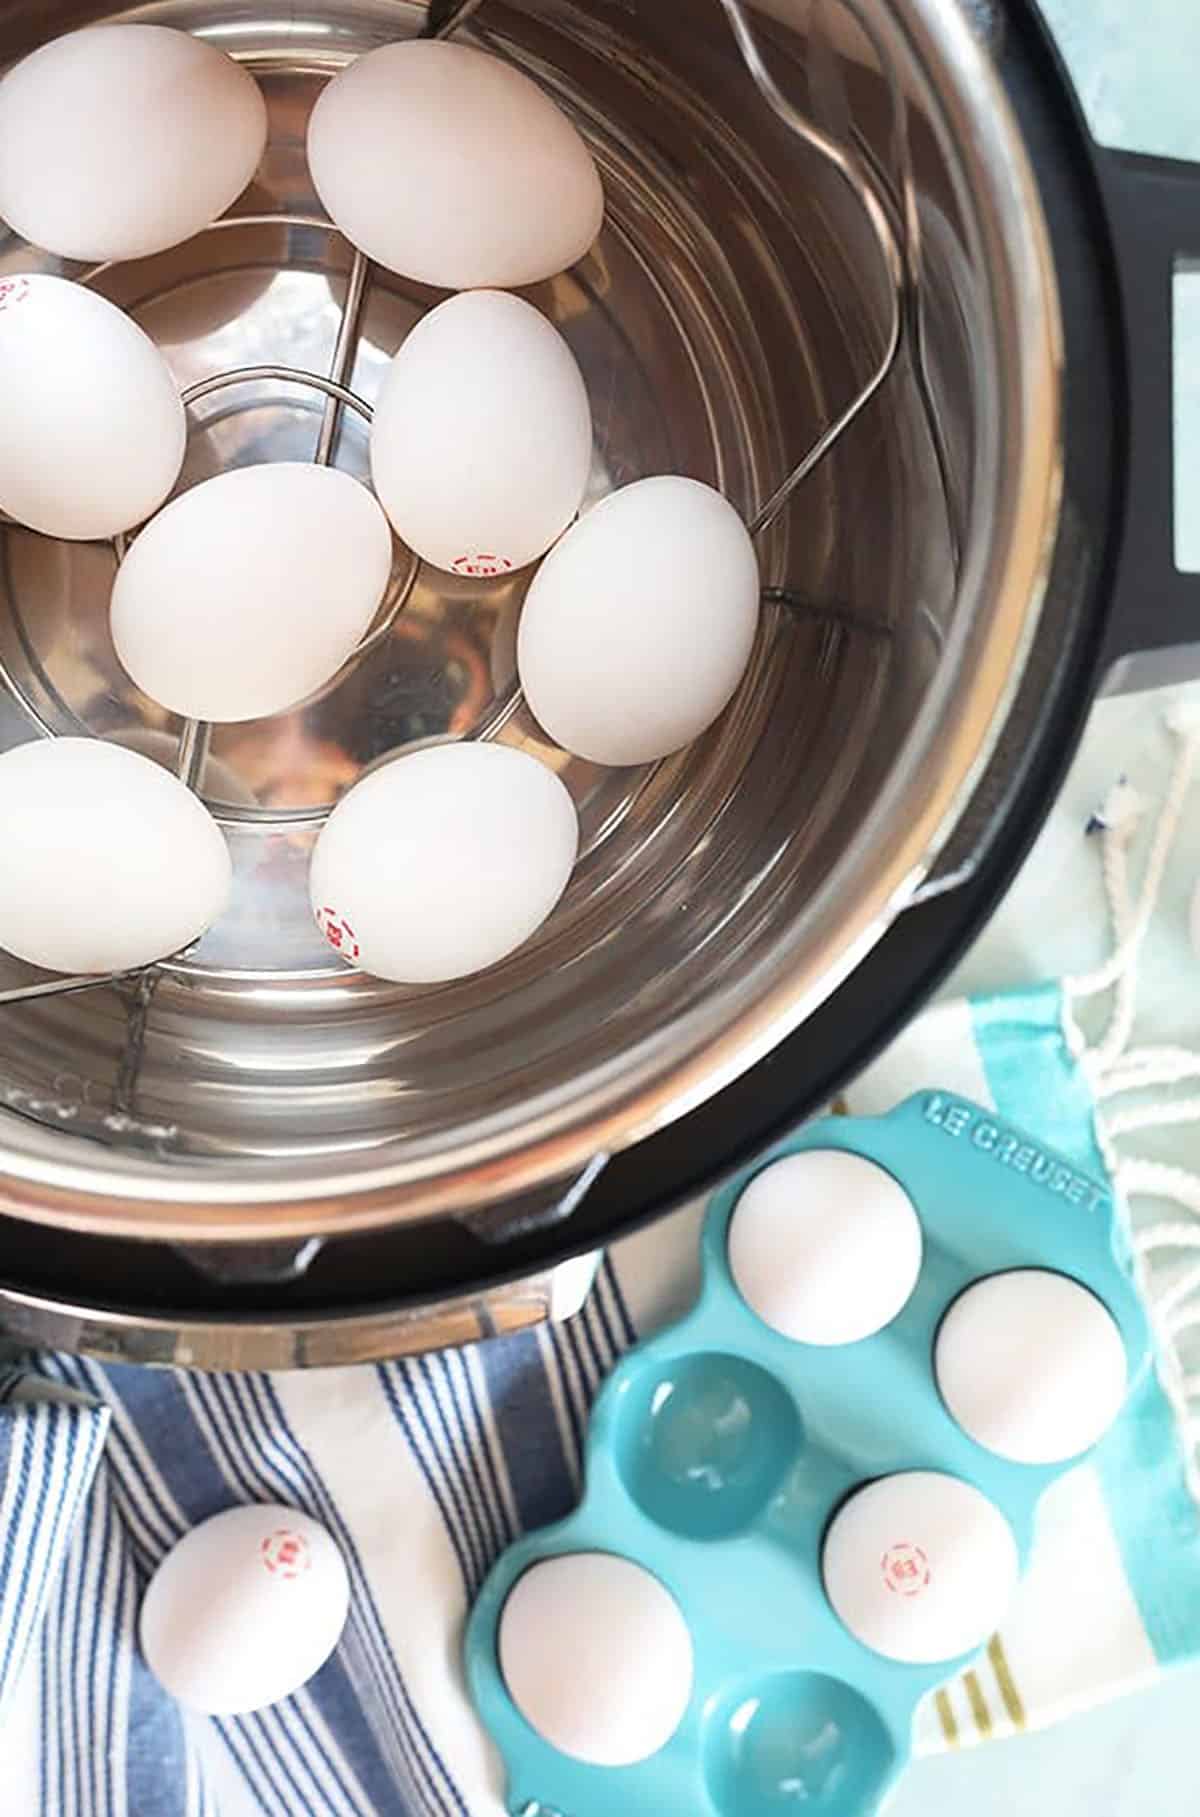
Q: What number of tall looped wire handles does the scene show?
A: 1